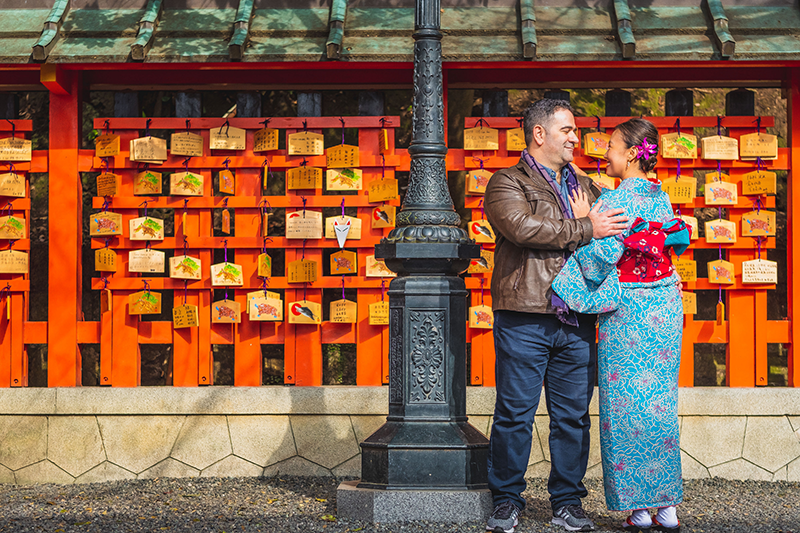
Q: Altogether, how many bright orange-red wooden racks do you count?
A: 3